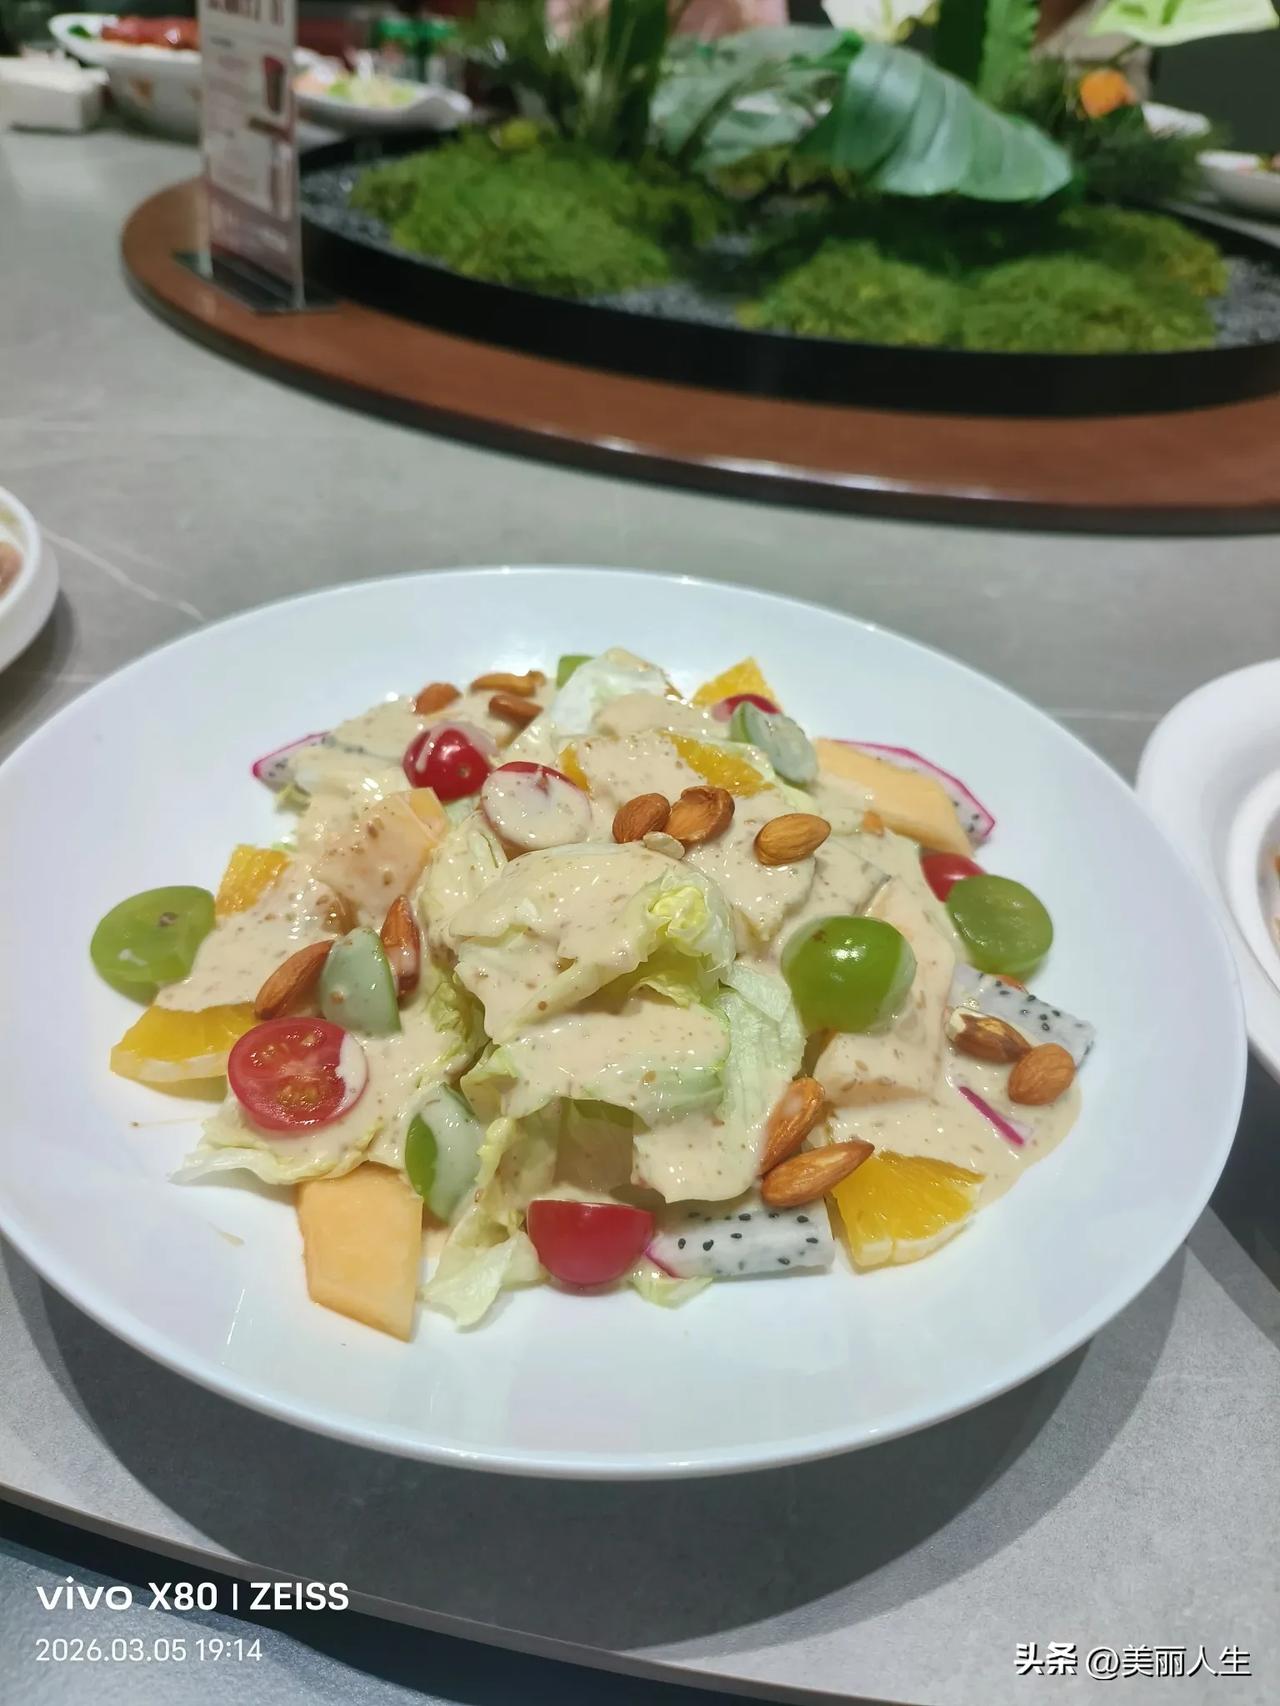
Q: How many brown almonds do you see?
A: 12